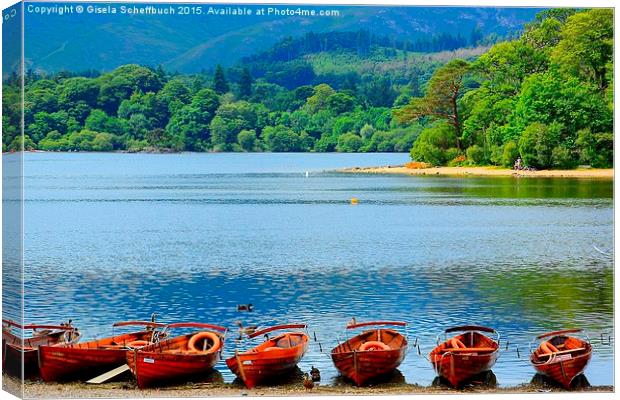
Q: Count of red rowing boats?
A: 7